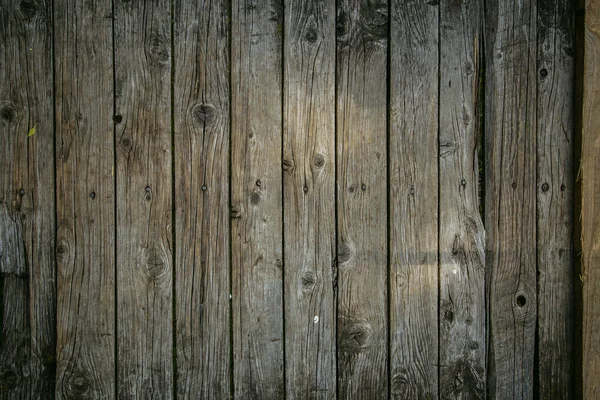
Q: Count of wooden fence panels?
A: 12